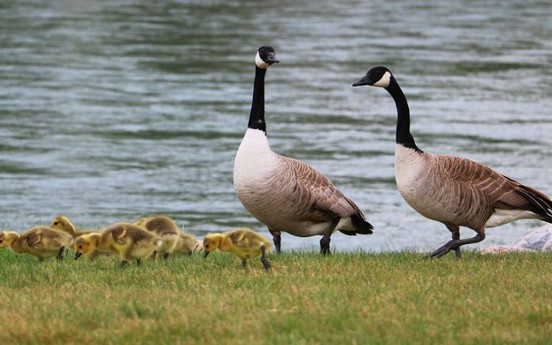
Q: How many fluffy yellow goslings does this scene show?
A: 6